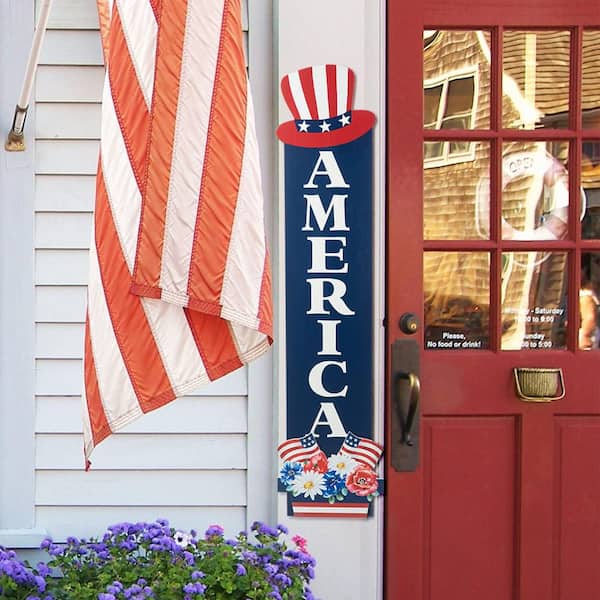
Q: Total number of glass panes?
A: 9